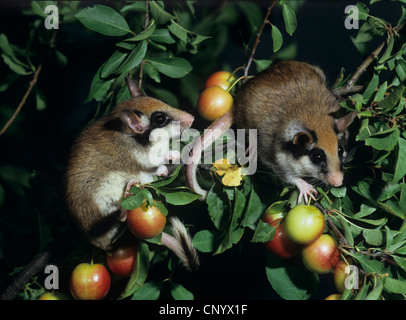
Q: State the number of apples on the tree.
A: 12